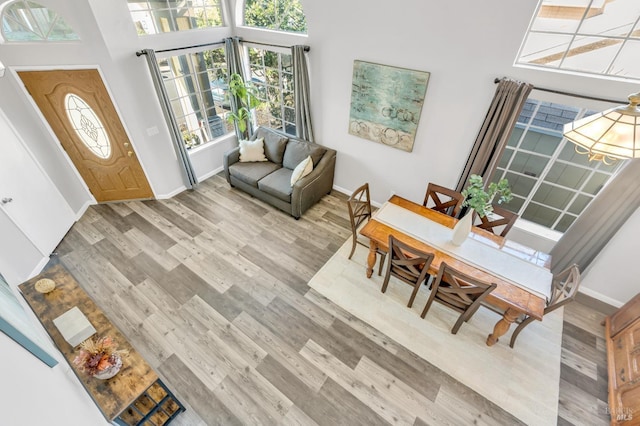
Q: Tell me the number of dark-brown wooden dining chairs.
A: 6